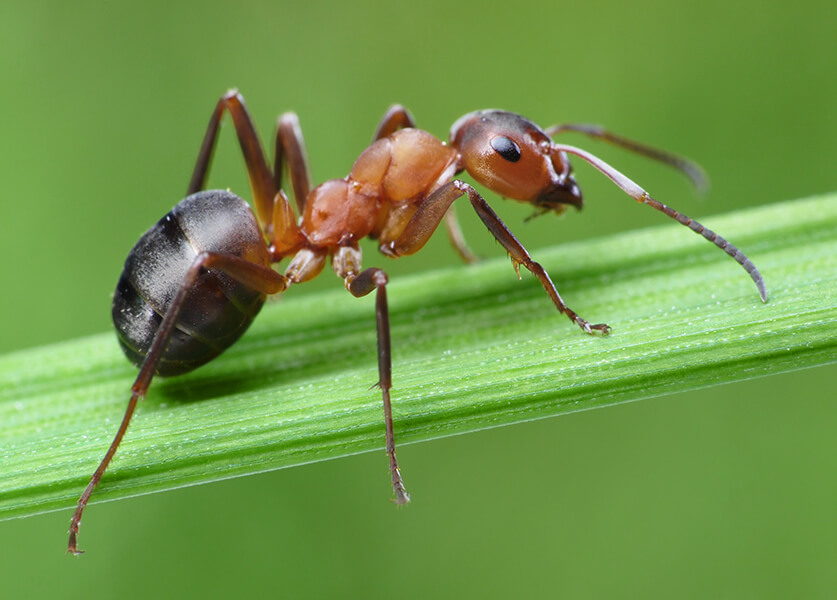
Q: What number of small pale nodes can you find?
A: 2